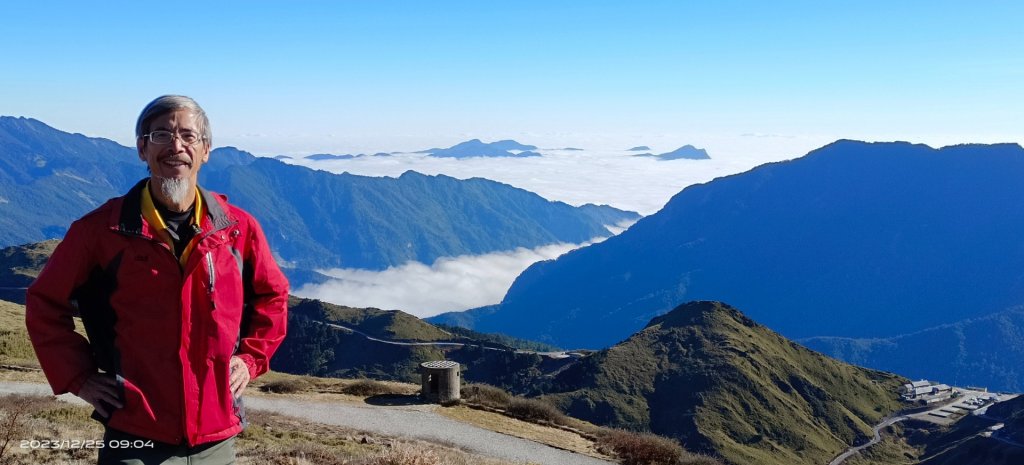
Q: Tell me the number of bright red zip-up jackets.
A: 1